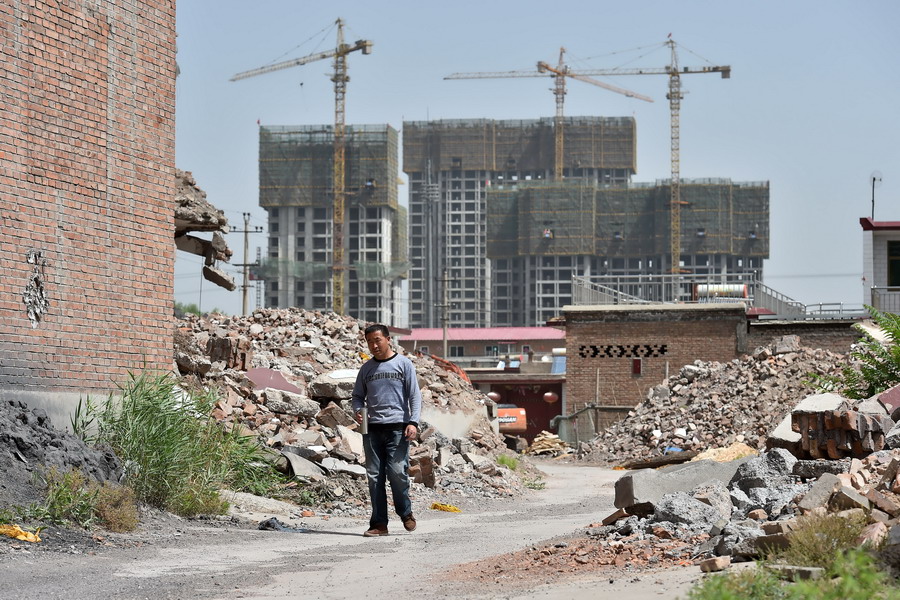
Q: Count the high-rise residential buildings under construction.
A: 3